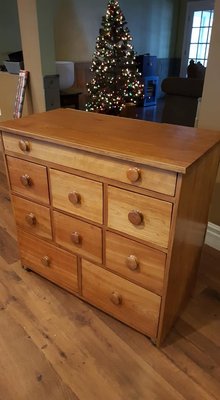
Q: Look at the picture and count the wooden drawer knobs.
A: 10